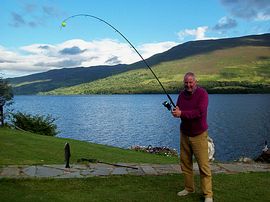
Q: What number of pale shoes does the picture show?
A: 2